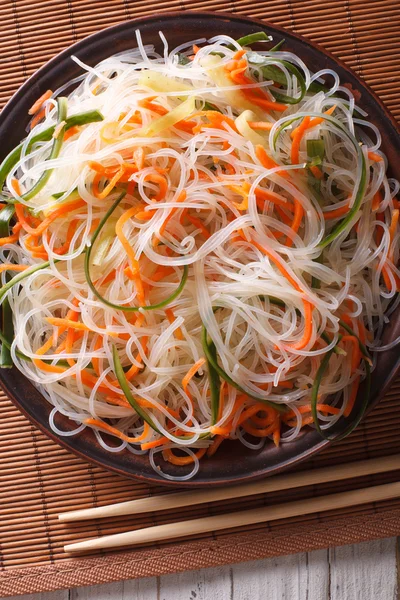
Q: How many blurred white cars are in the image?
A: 0